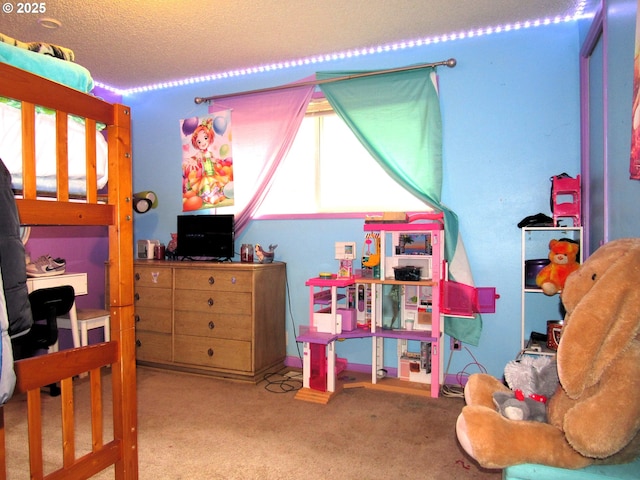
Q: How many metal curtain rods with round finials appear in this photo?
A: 1